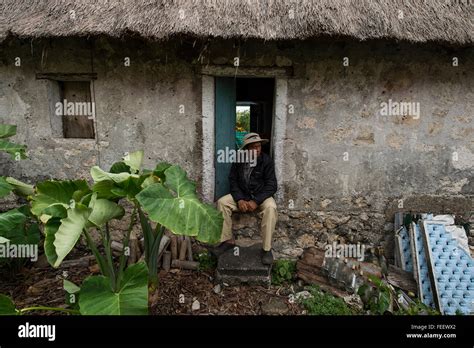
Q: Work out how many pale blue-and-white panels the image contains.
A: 3